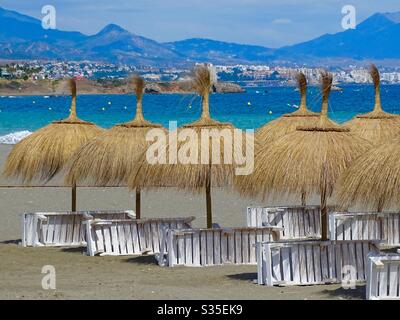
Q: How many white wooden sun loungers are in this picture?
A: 7